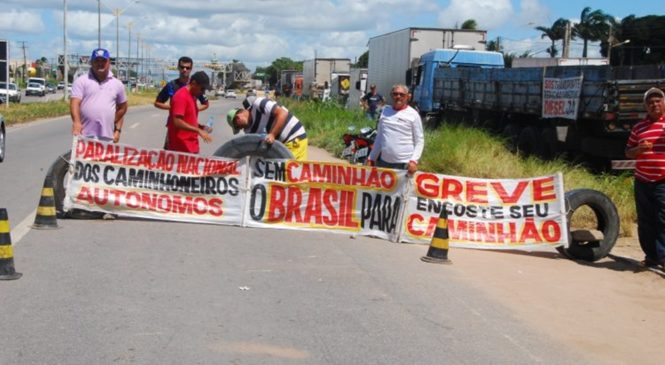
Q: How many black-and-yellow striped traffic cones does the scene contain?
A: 3